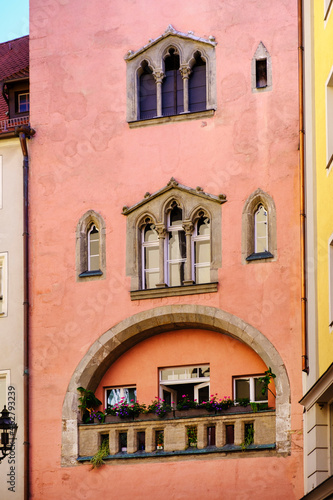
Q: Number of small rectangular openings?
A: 8